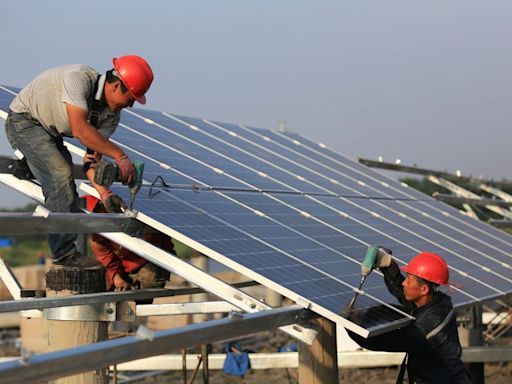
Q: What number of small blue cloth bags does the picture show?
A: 1